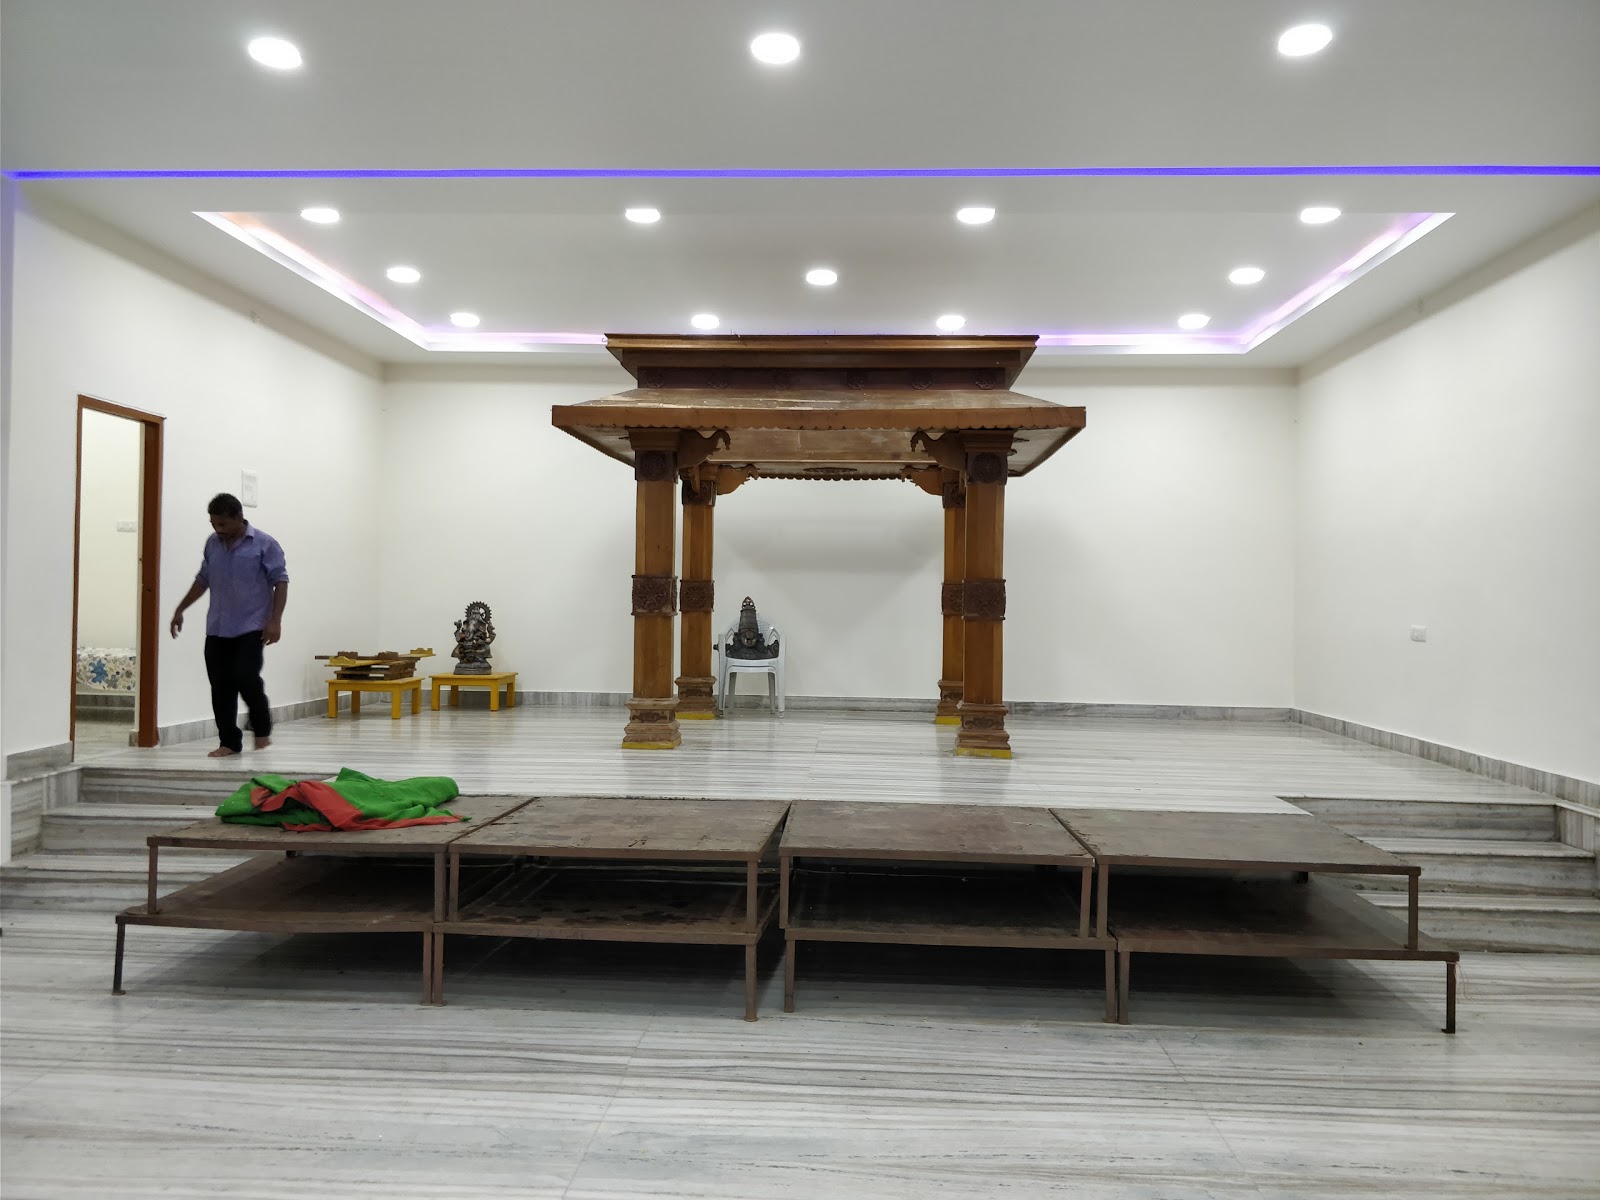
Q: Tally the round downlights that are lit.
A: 14